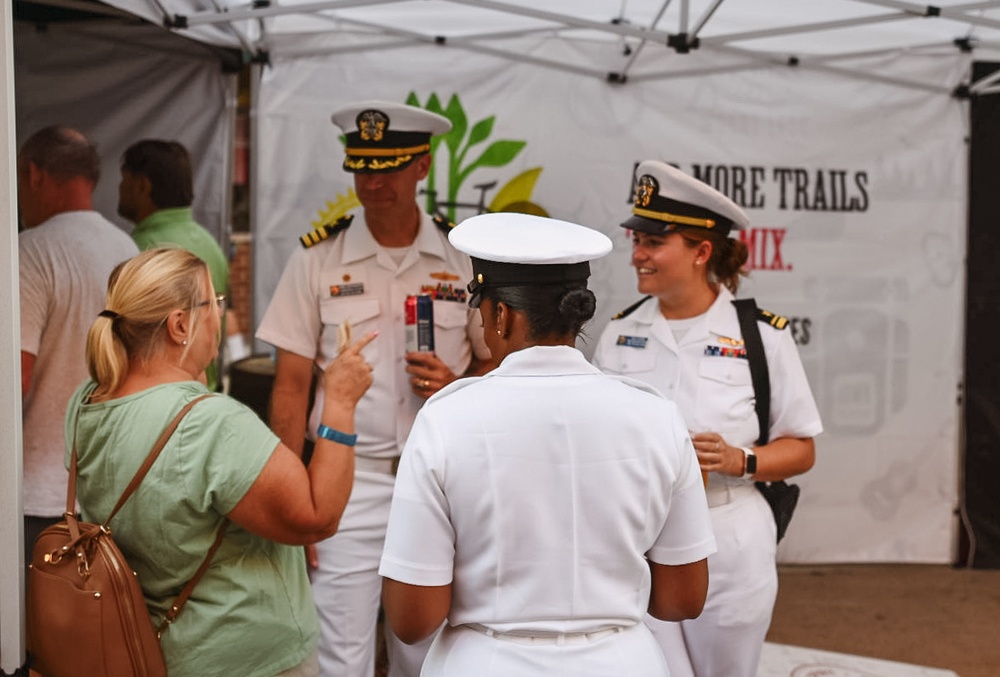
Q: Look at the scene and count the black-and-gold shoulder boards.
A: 4